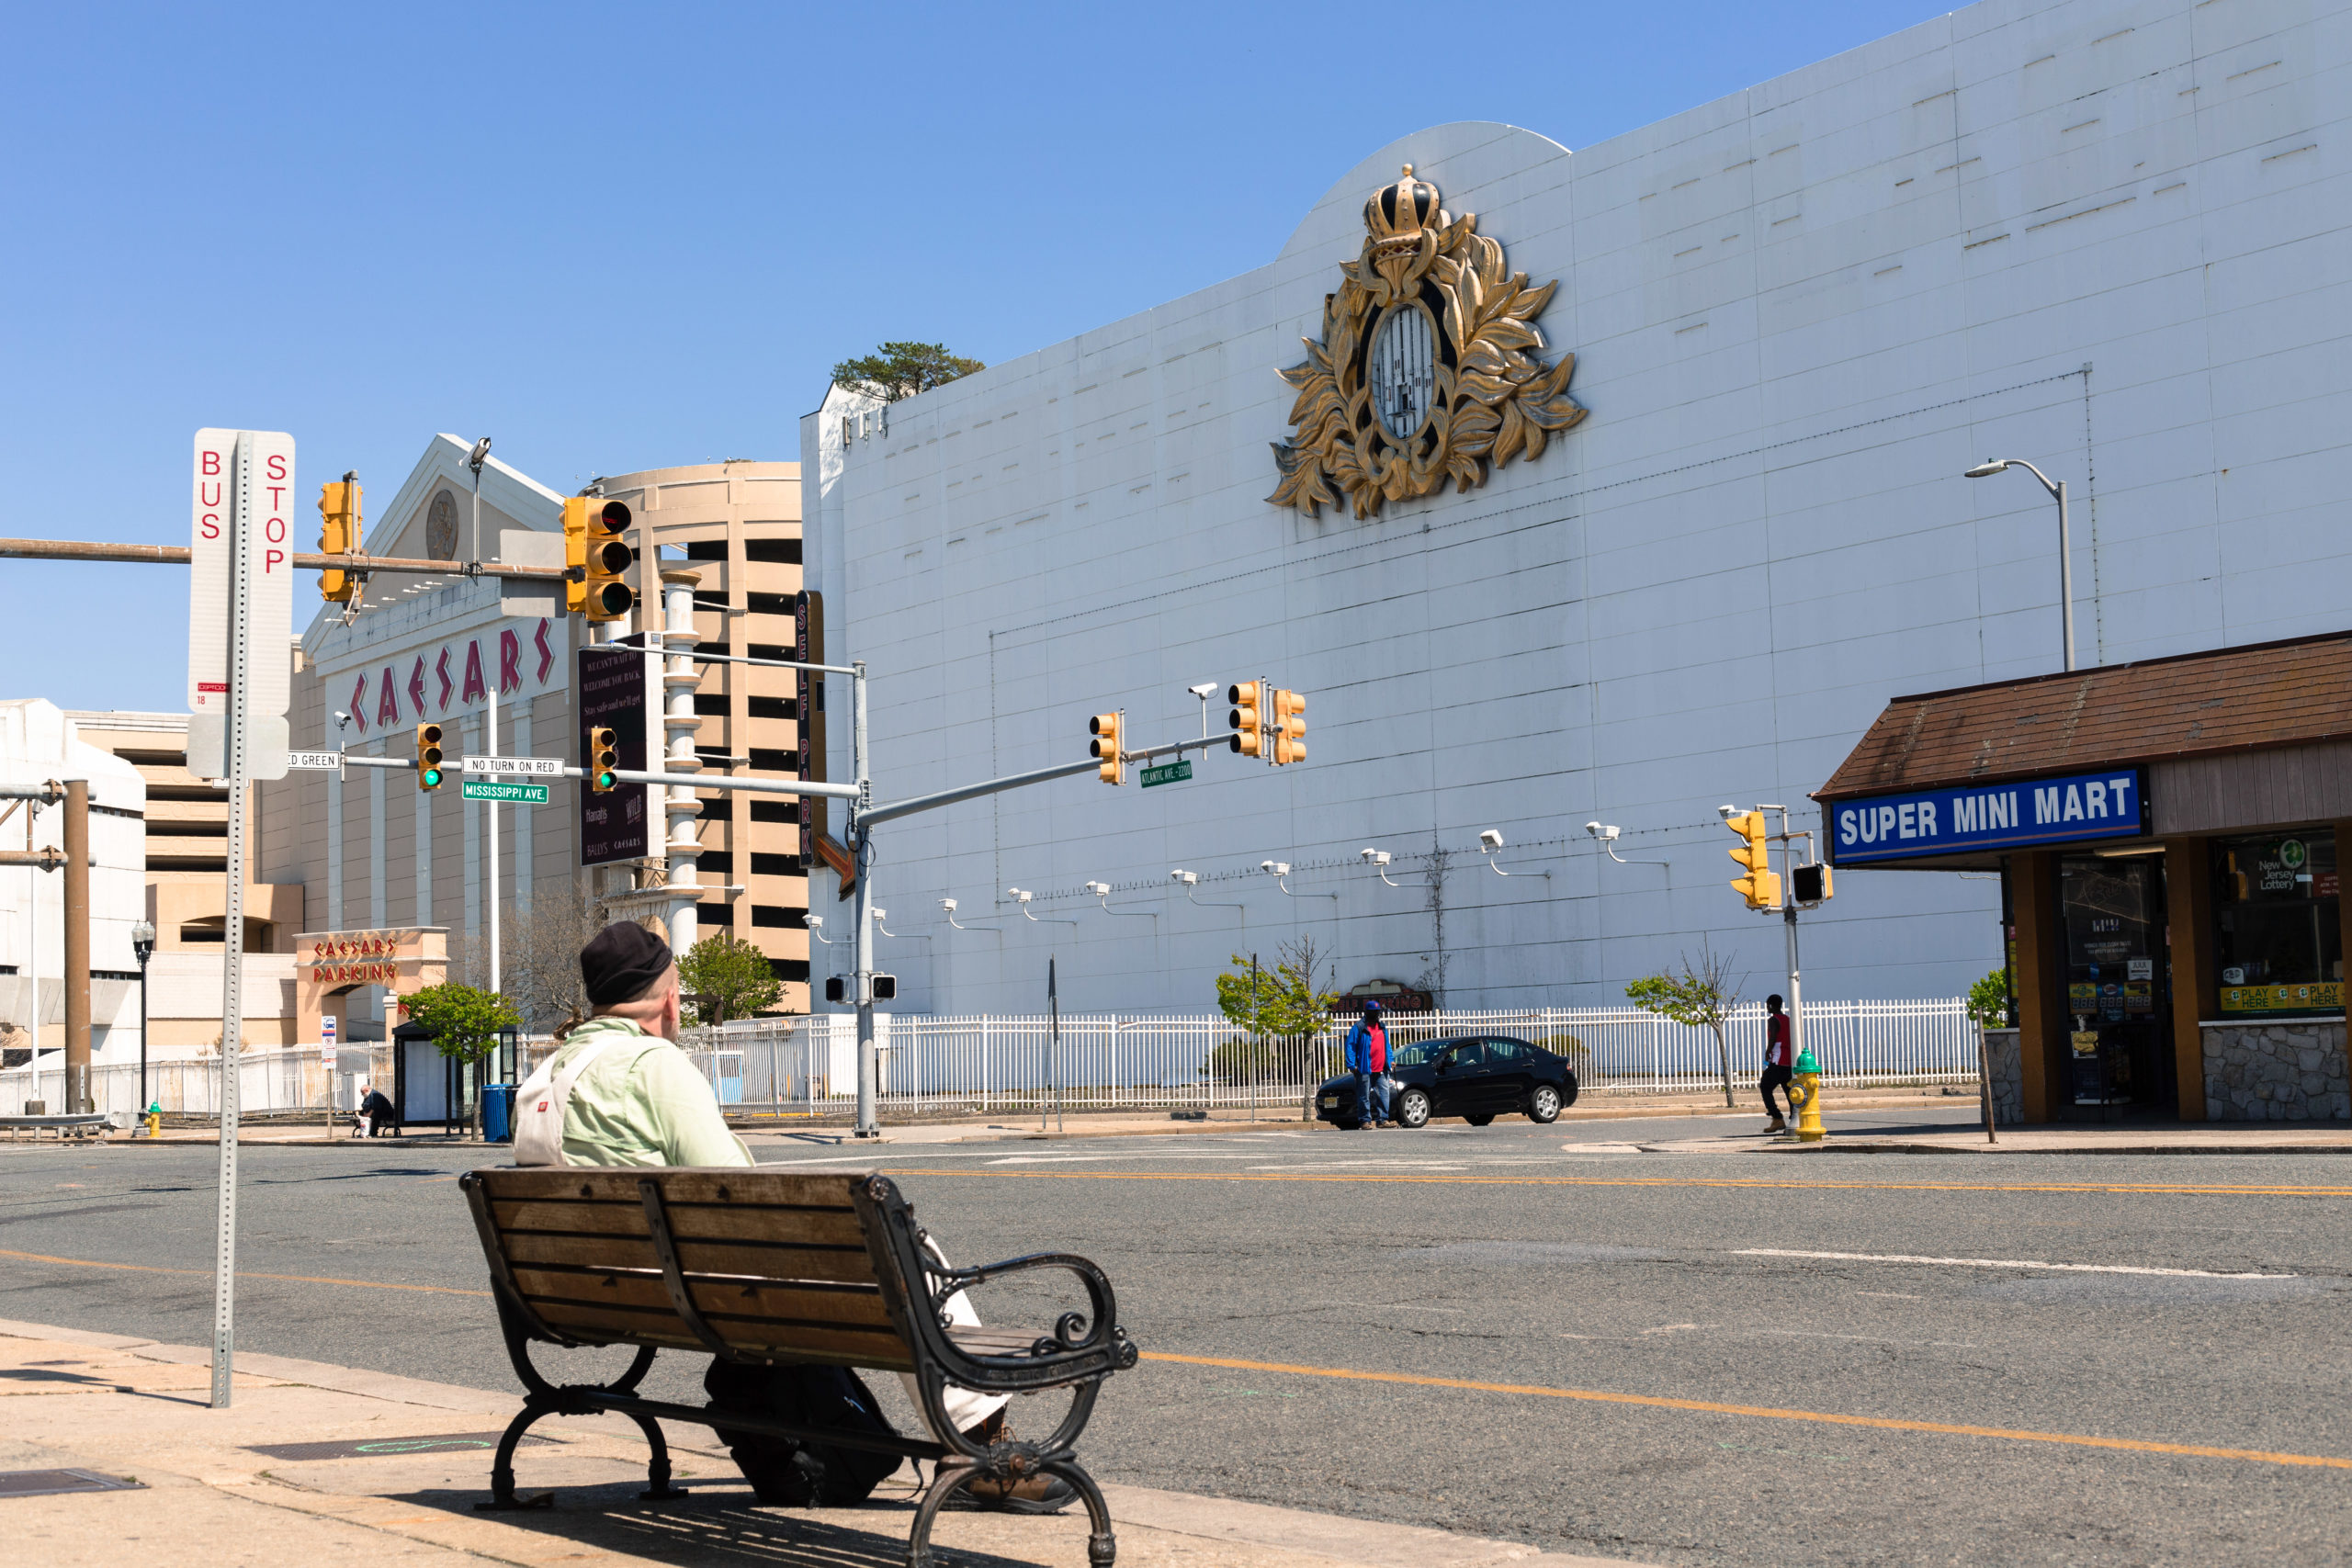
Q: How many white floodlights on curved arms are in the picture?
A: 11